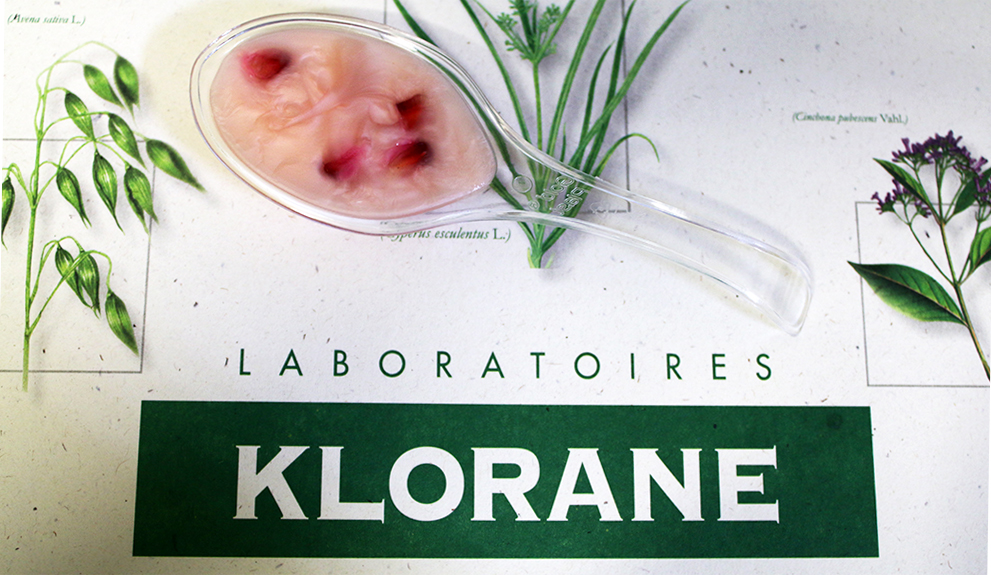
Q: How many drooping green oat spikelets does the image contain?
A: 12